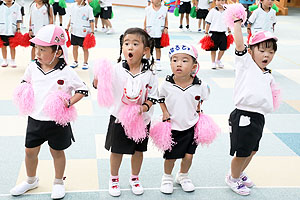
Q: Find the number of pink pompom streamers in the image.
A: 8